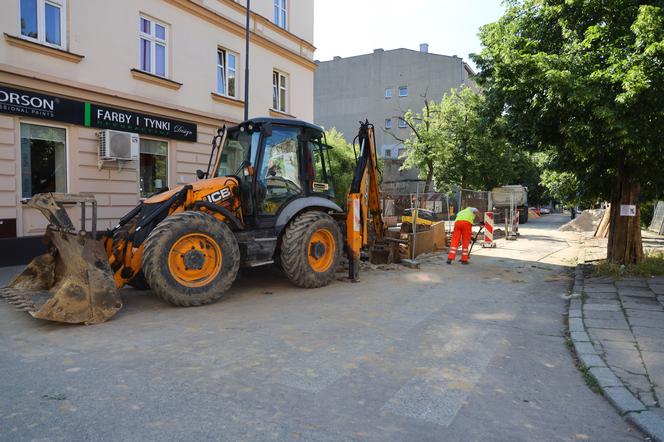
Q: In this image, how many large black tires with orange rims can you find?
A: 2